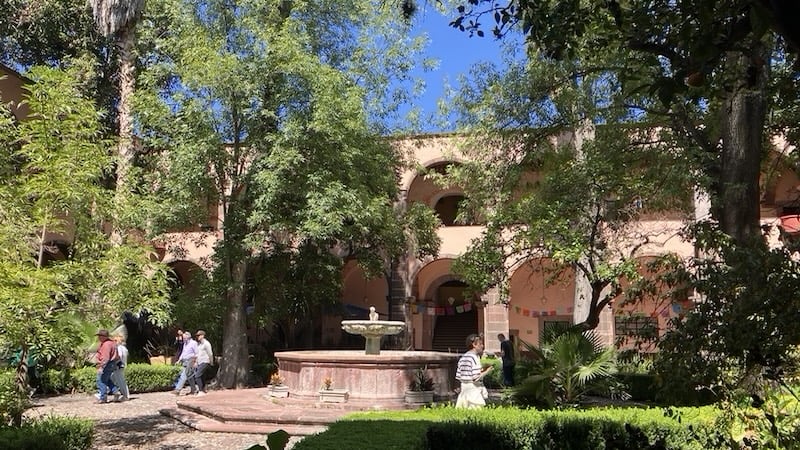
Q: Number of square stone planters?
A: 3